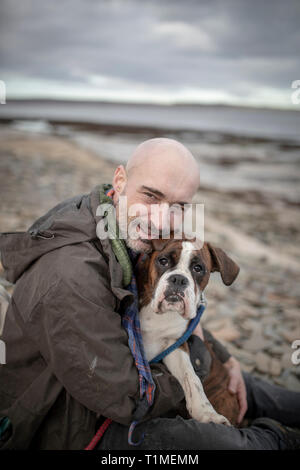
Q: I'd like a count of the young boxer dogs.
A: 1